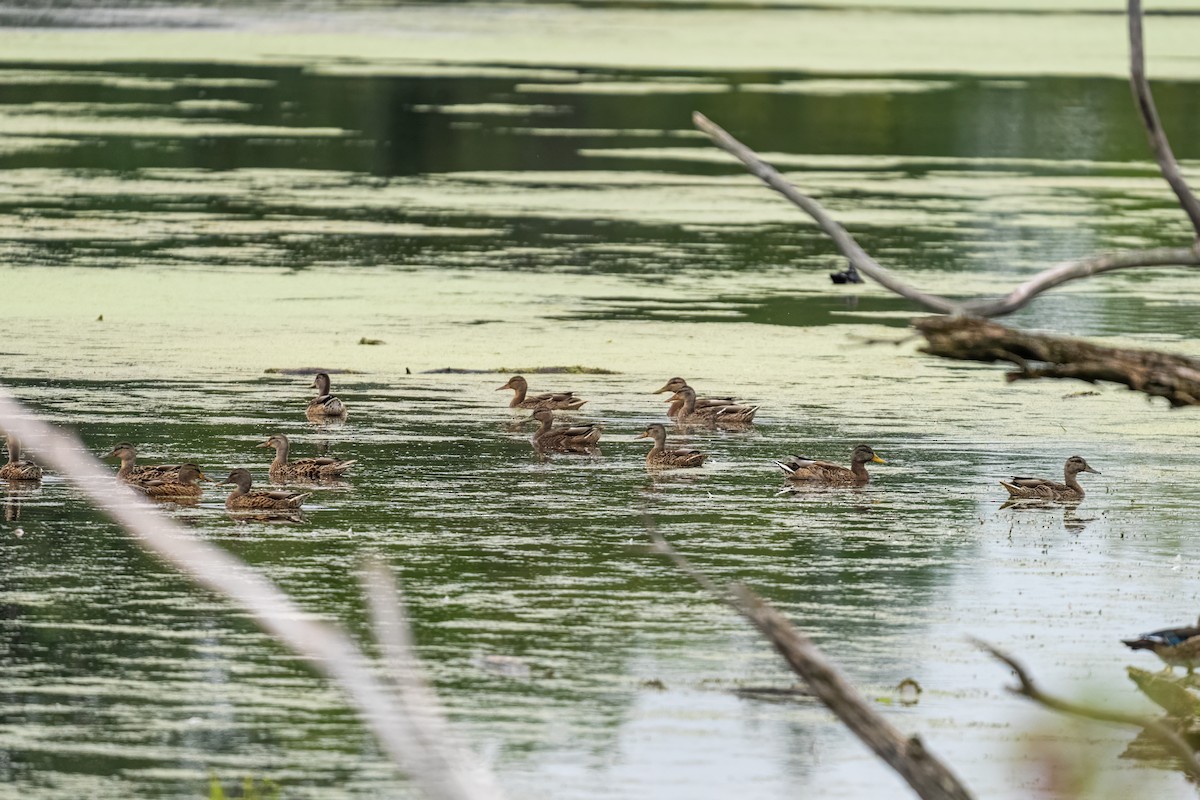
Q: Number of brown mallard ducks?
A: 13